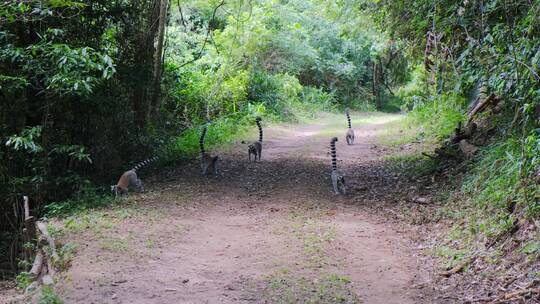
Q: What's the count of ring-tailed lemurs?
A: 5